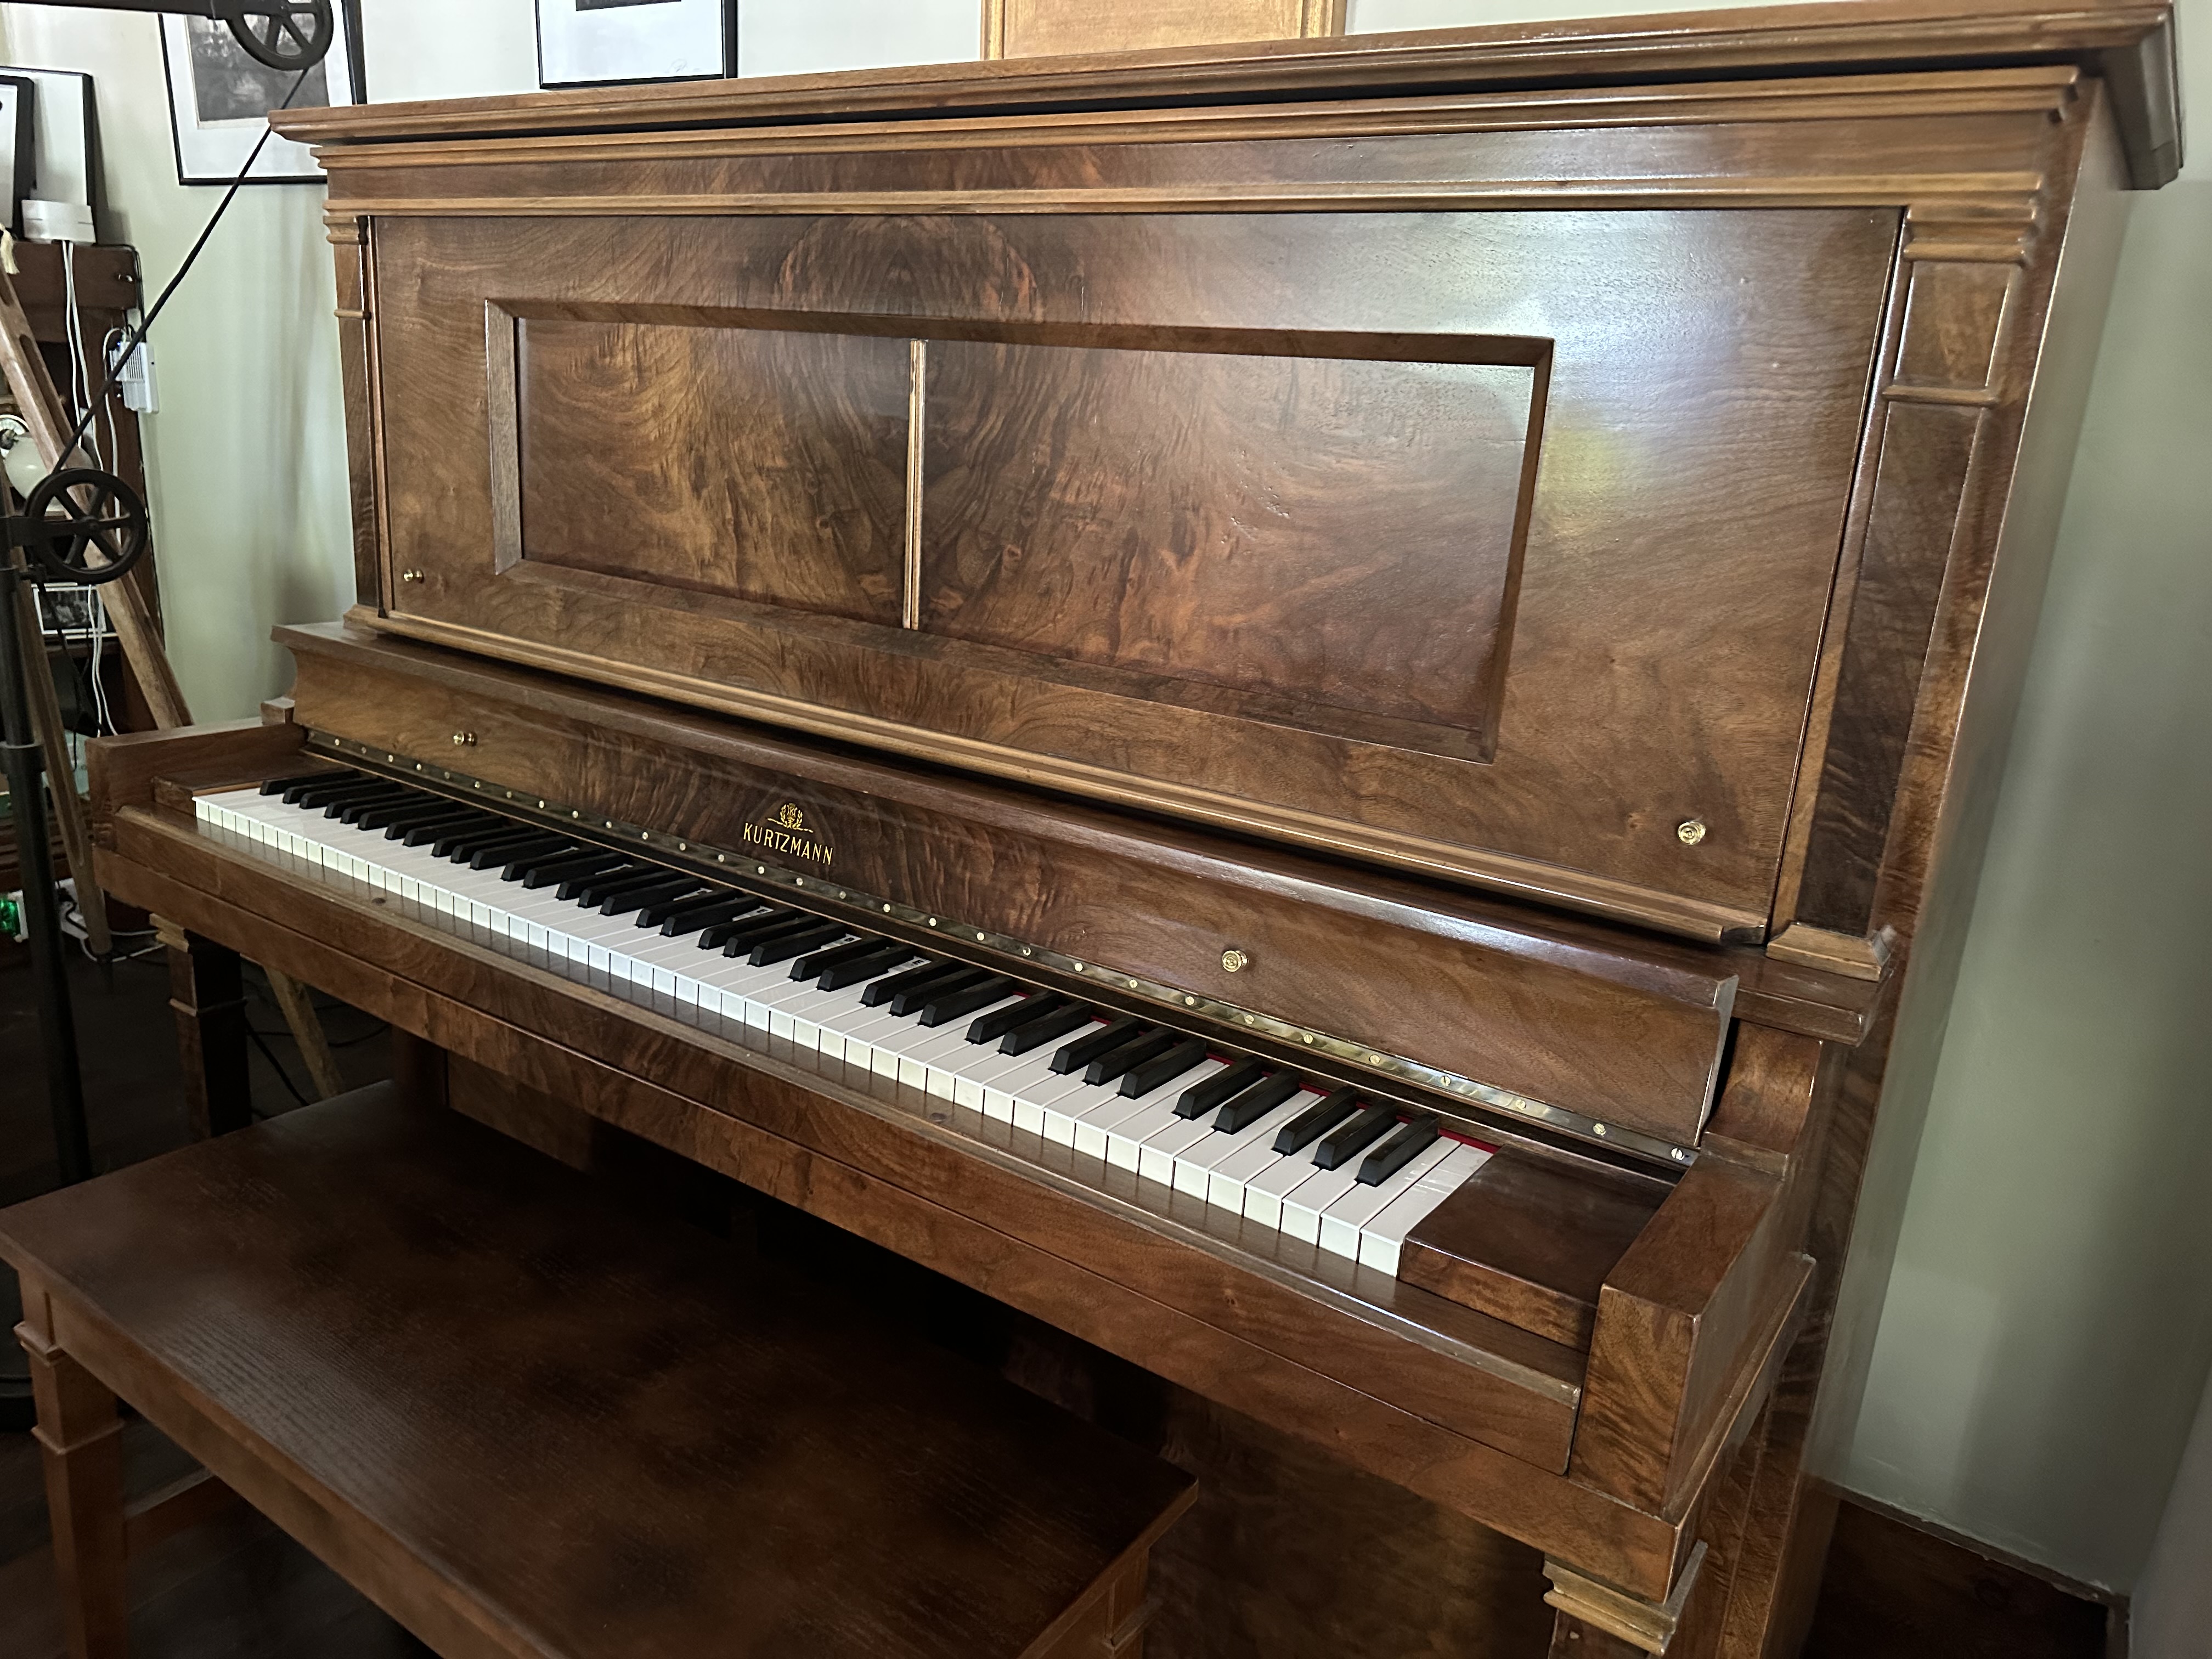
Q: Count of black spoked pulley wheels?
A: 2